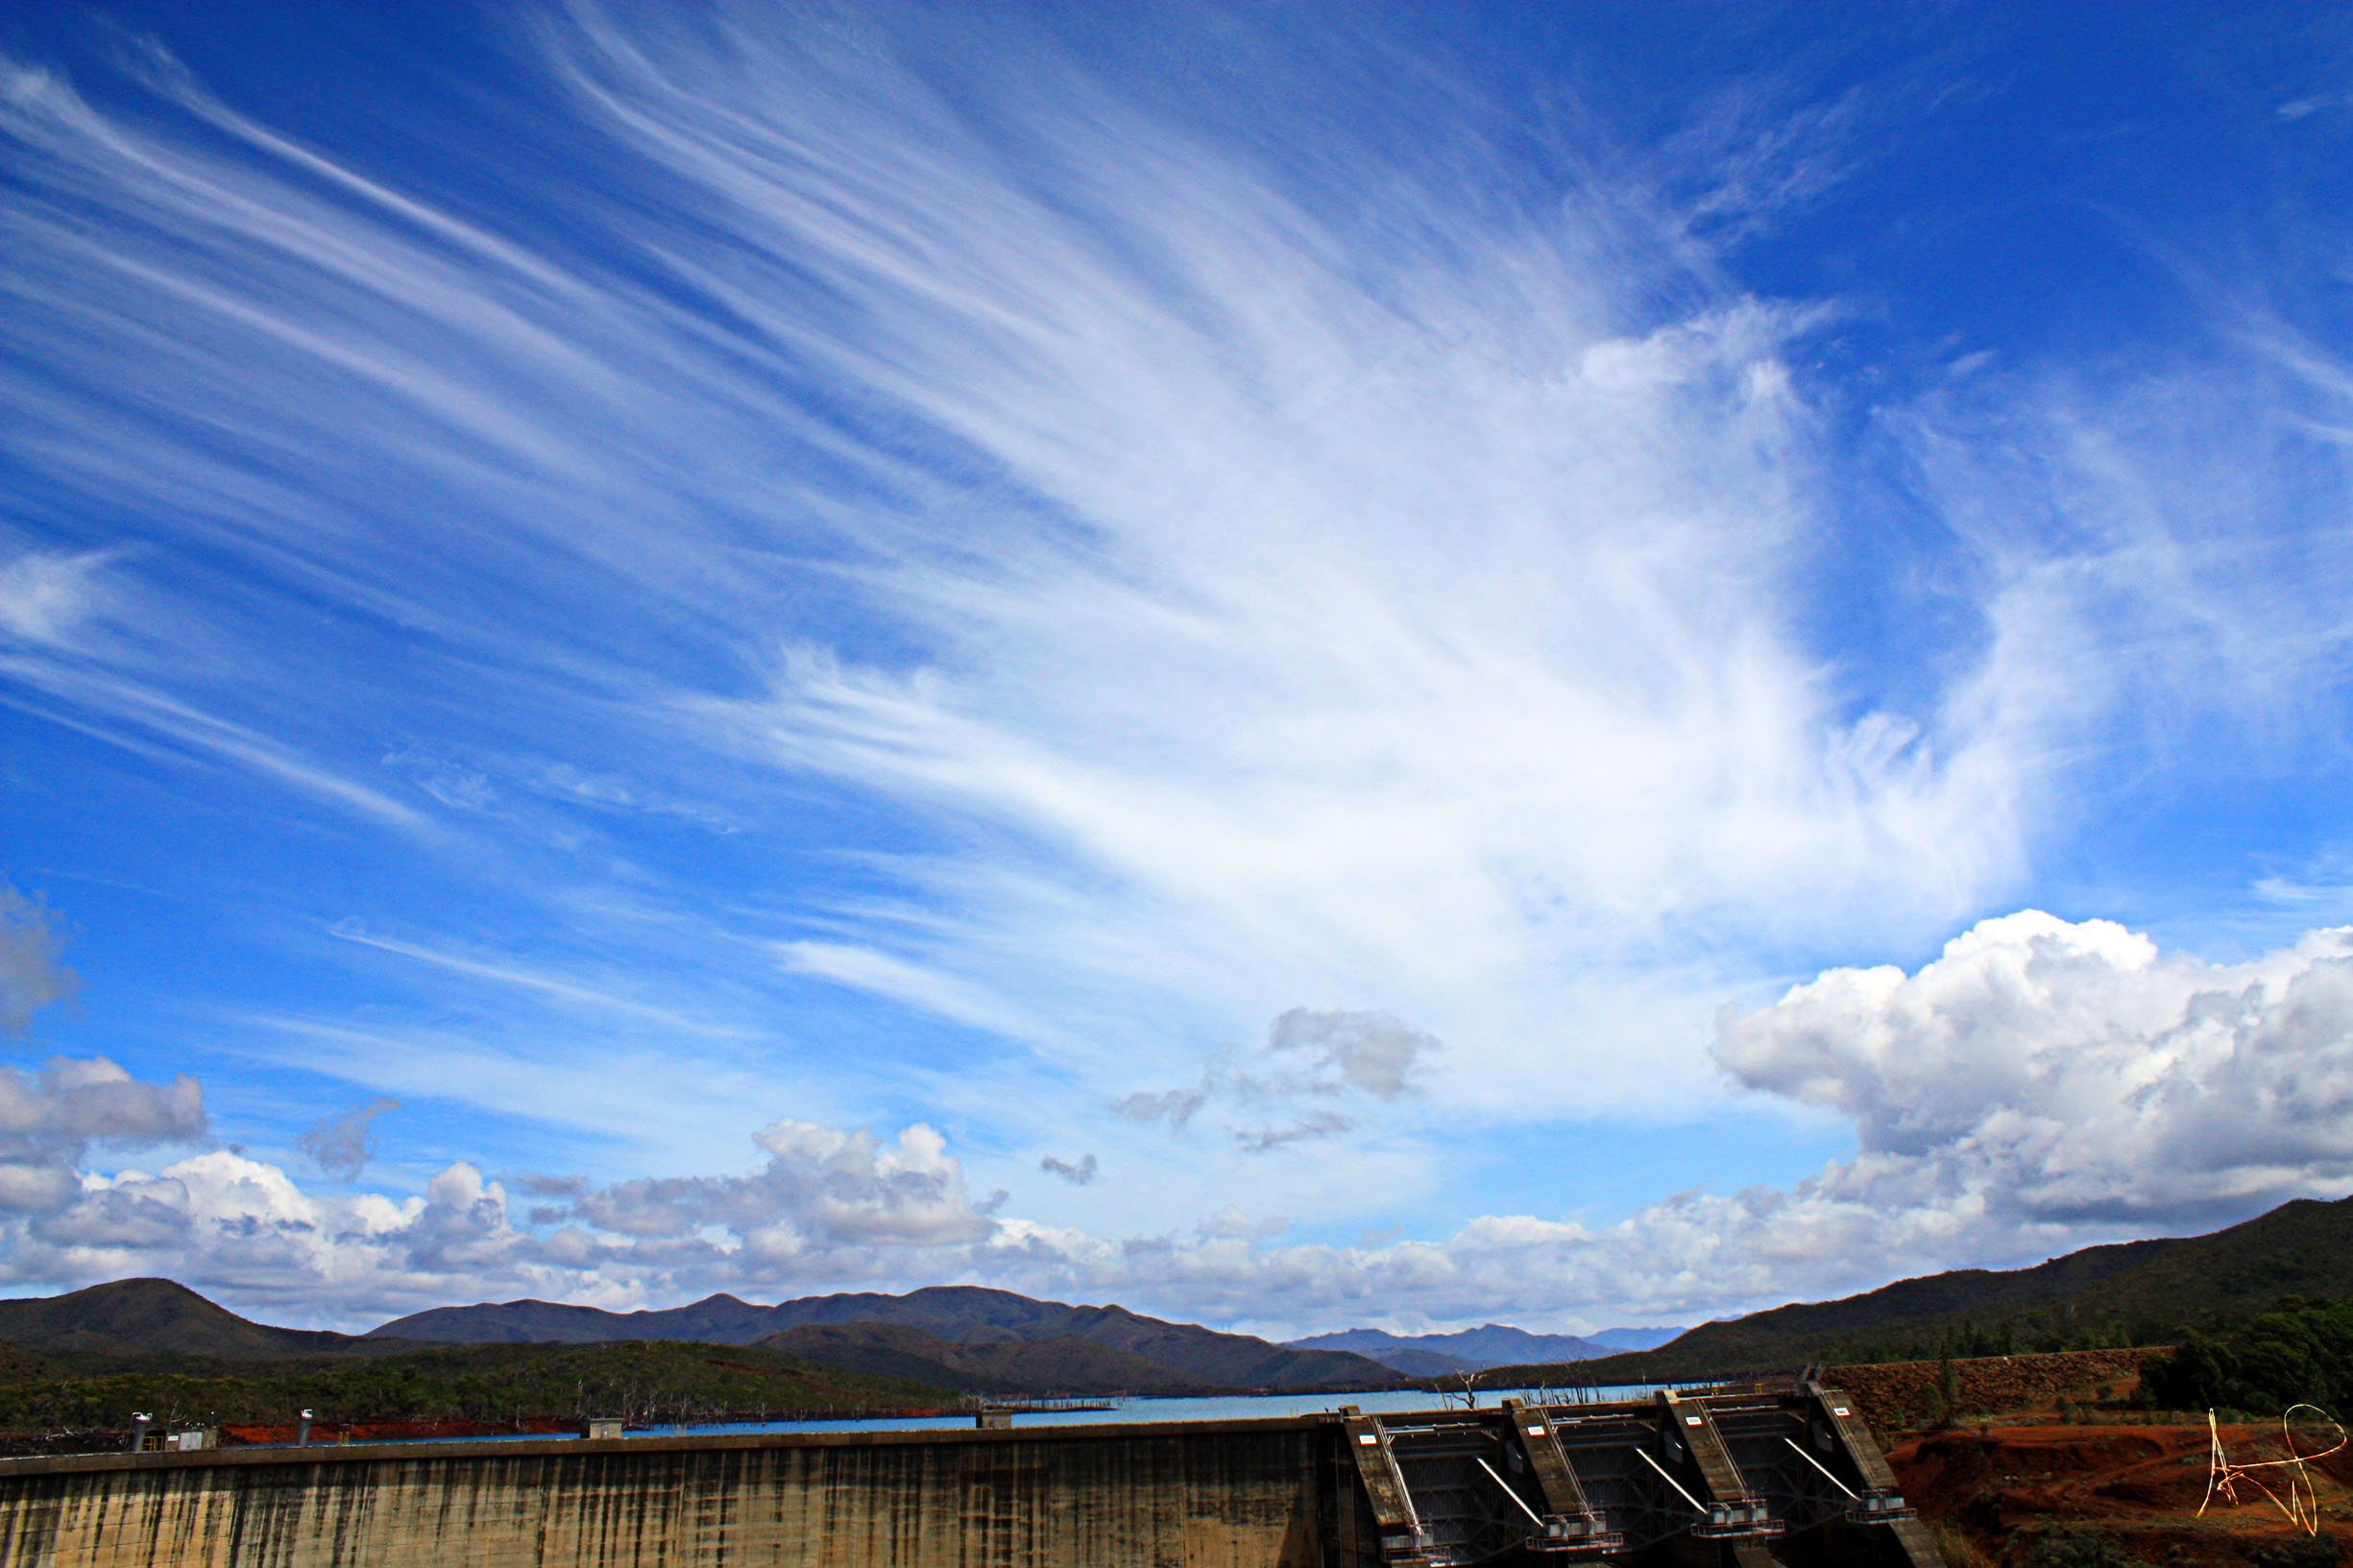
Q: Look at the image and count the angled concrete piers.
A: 4